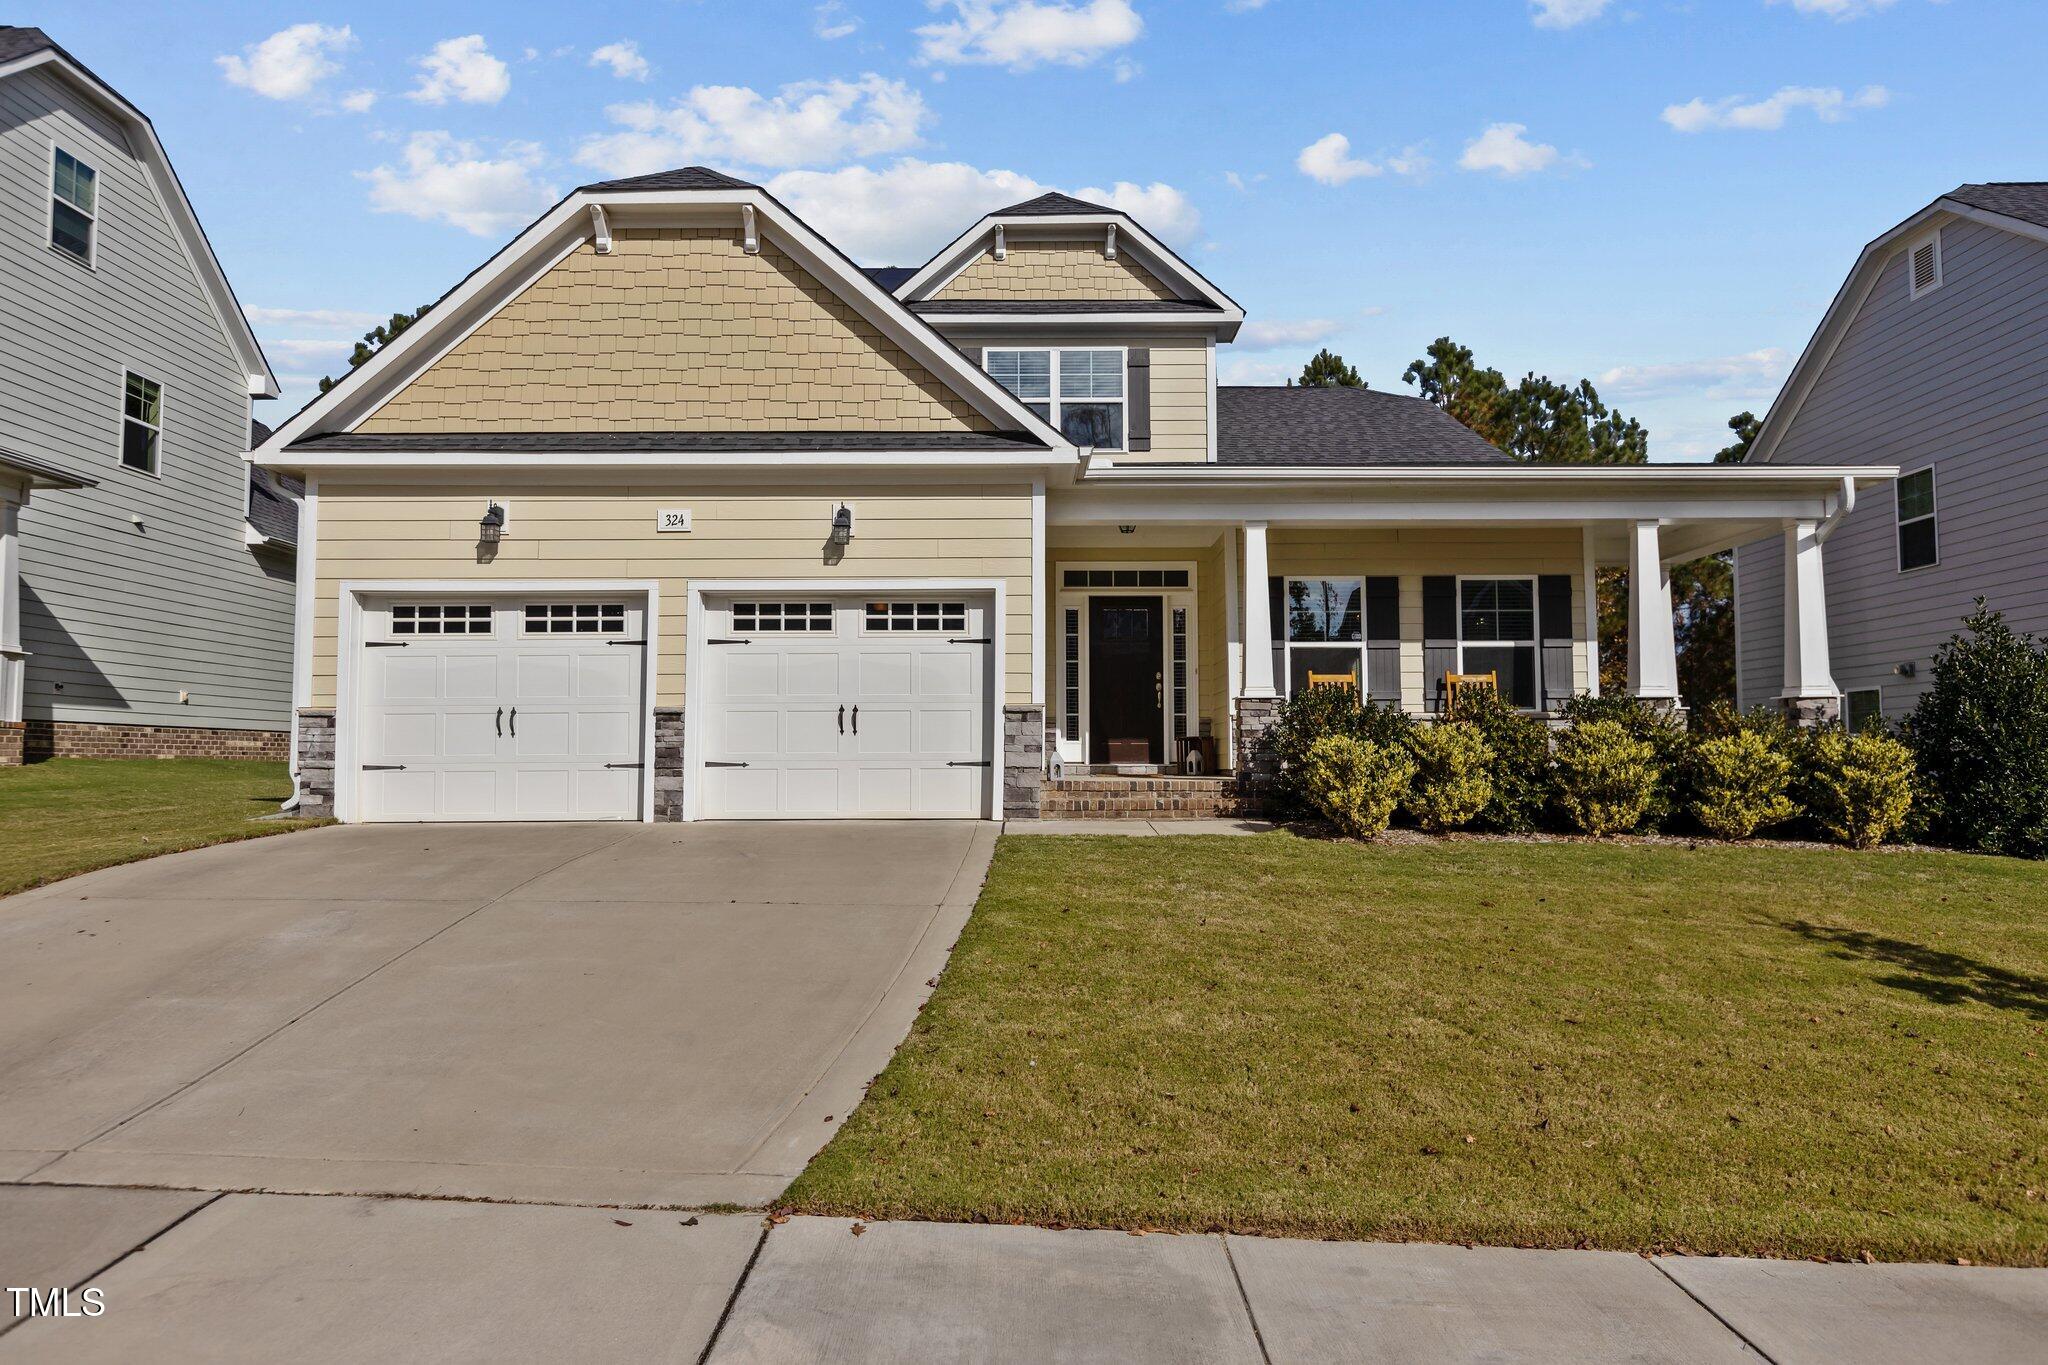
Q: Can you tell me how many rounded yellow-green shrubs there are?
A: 5